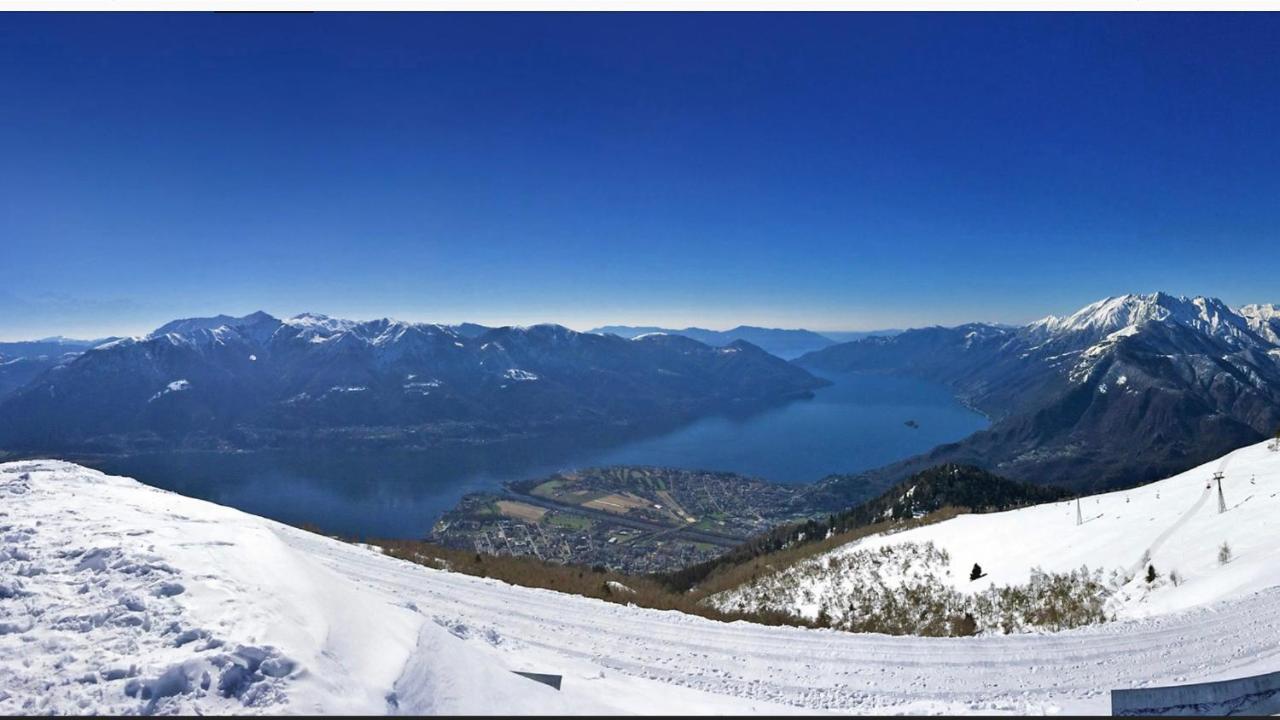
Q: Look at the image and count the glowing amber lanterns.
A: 0